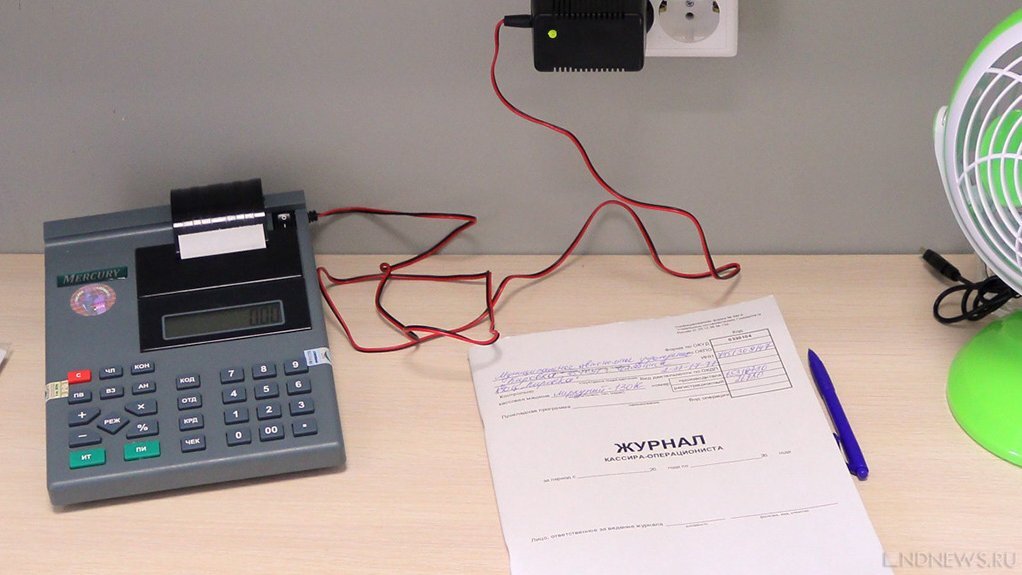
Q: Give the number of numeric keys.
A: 11